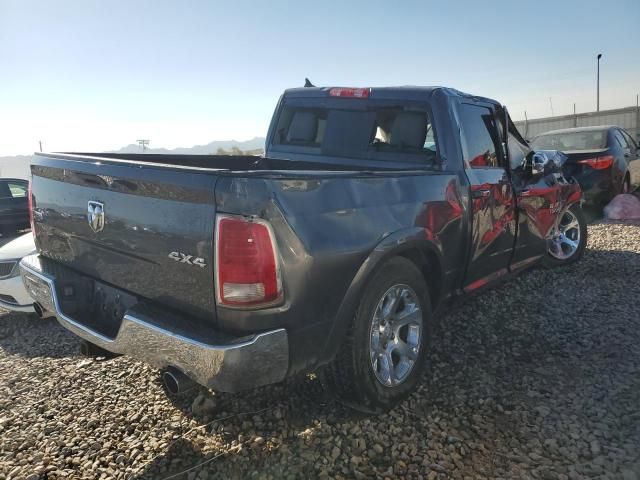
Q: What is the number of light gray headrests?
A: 2